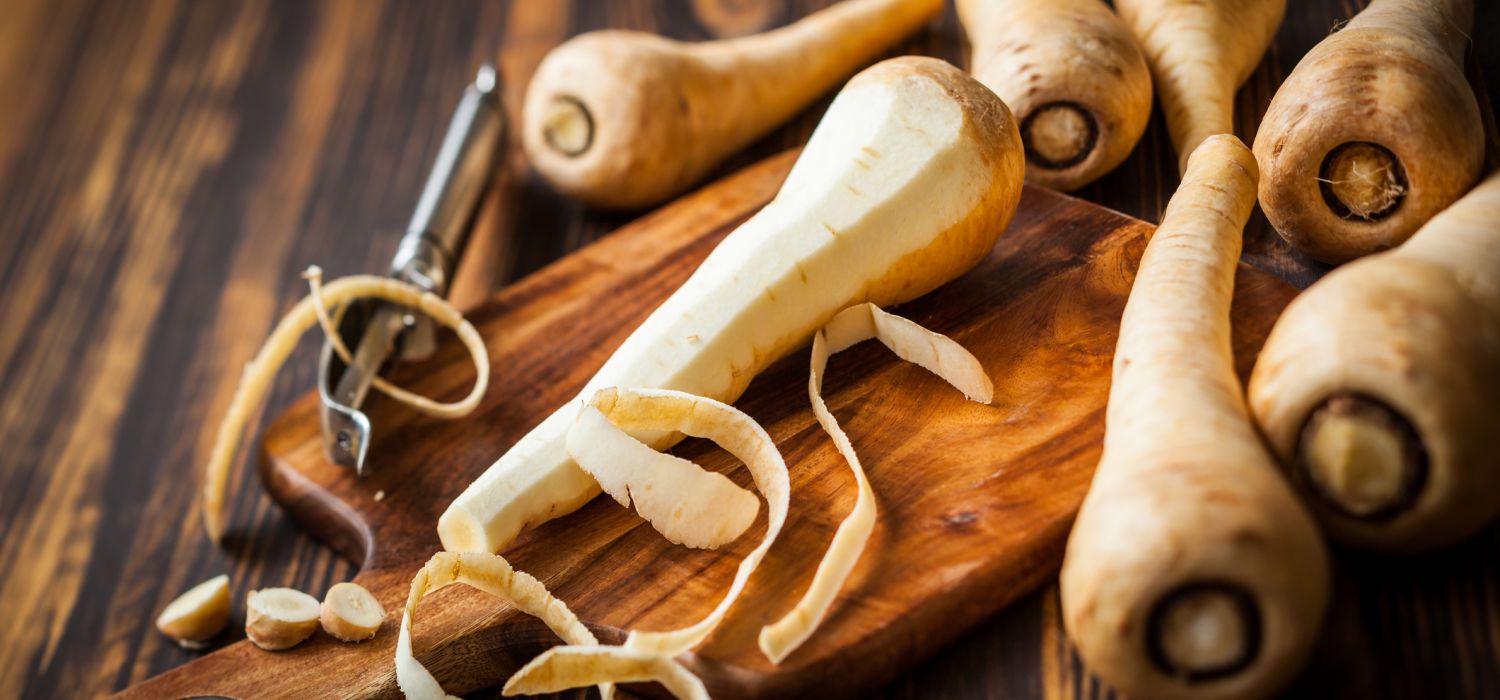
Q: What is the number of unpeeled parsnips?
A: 6